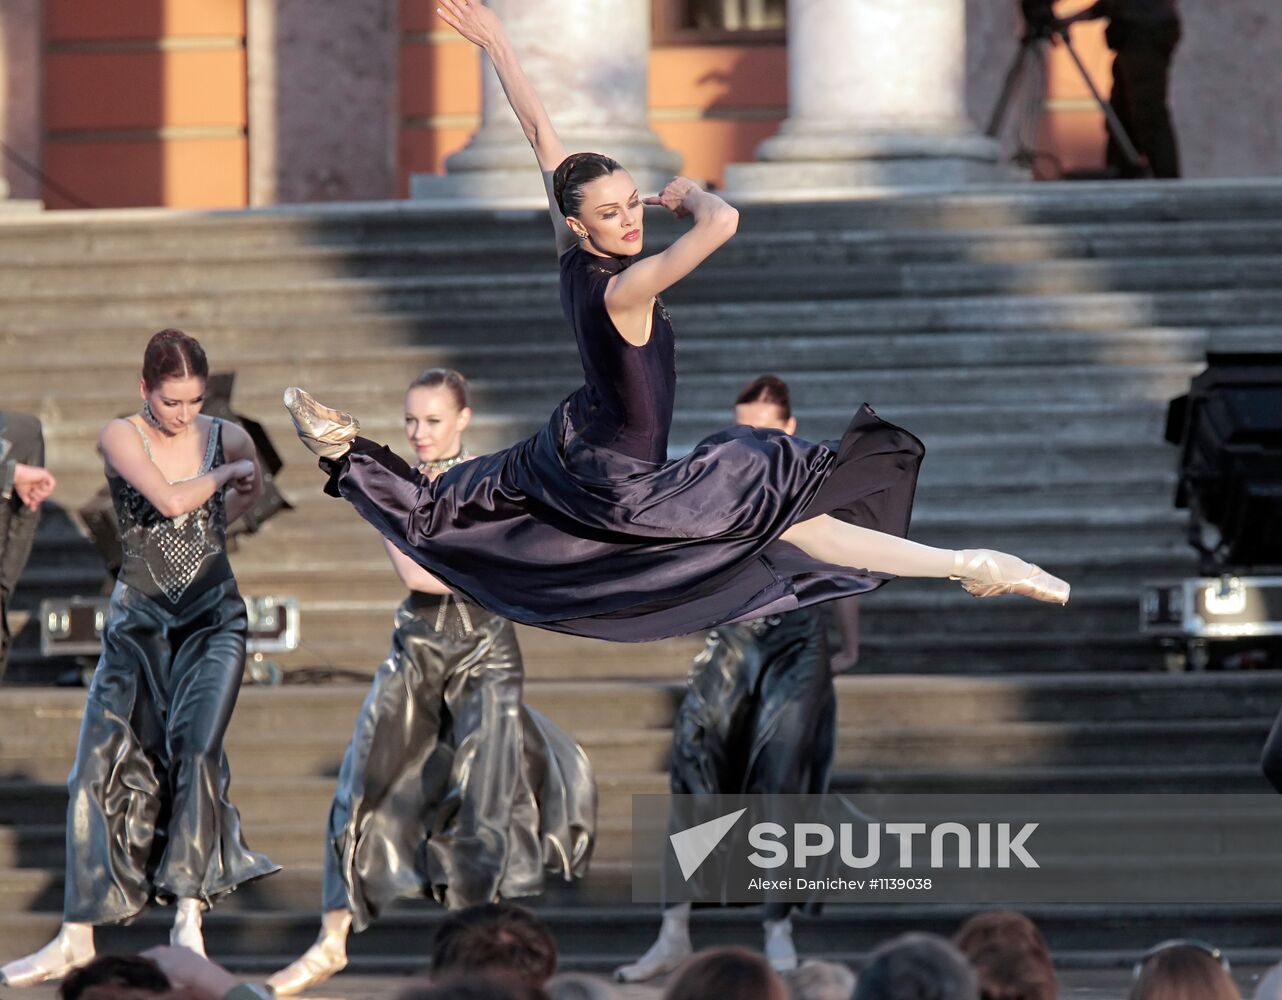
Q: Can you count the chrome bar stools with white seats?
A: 0